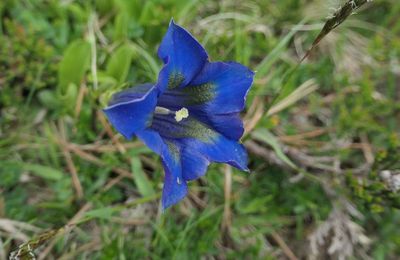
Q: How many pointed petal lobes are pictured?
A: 5